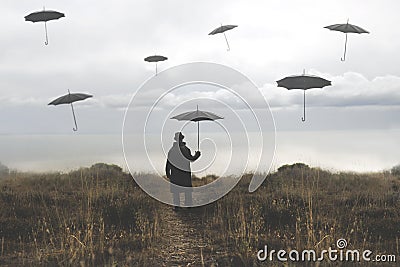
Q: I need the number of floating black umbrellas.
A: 6